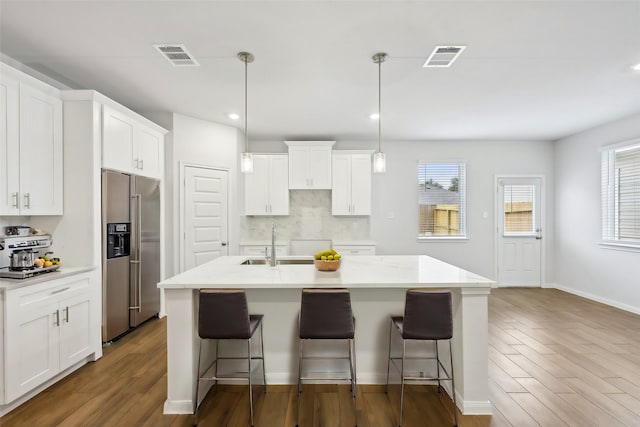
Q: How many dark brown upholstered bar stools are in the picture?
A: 3